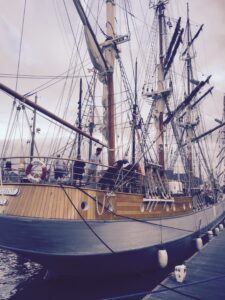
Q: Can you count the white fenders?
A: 5